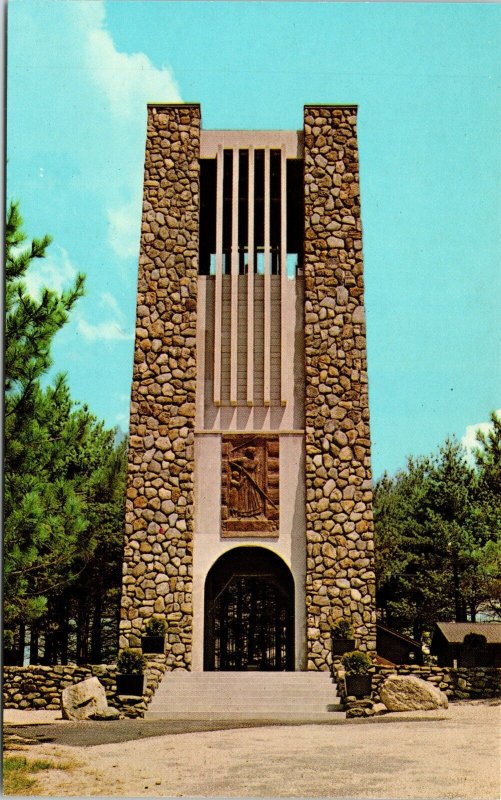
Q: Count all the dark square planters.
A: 4